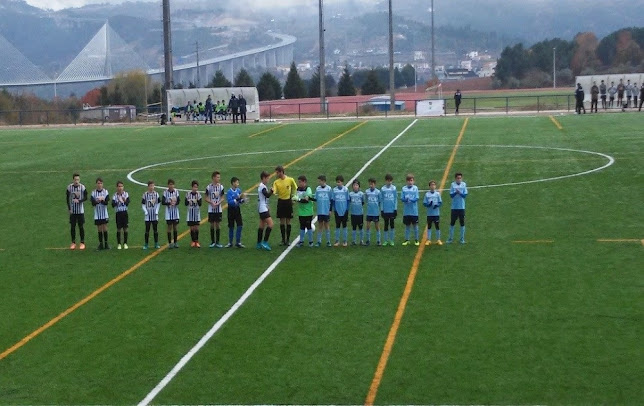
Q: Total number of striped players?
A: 8